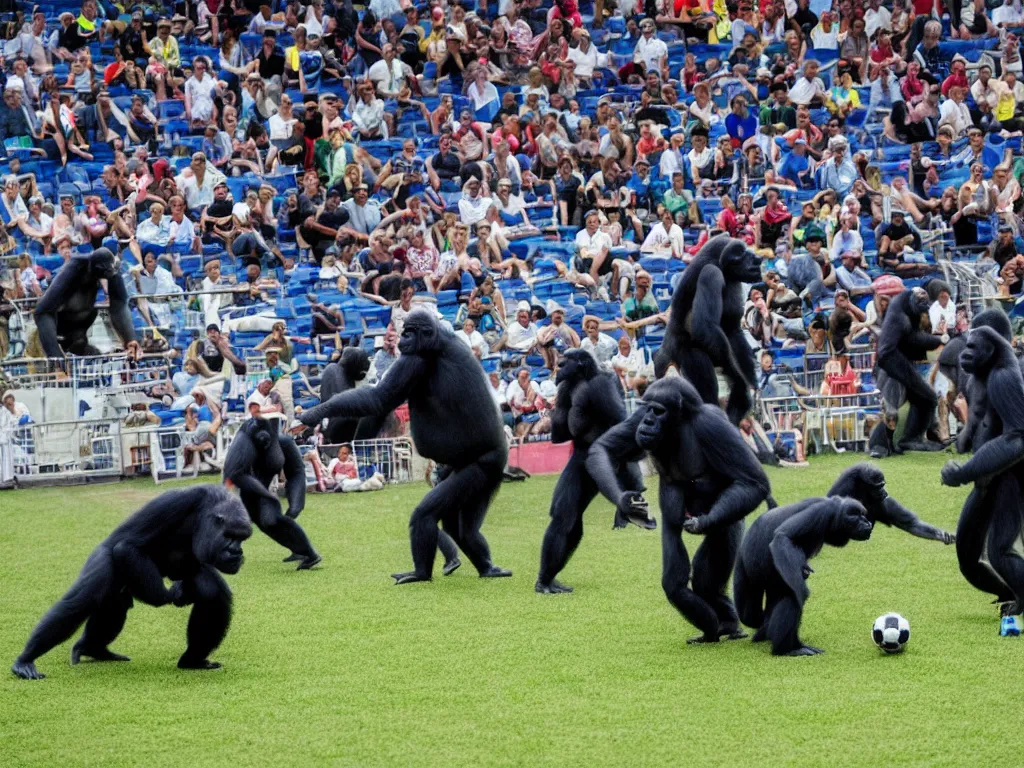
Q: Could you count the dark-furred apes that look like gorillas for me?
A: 13